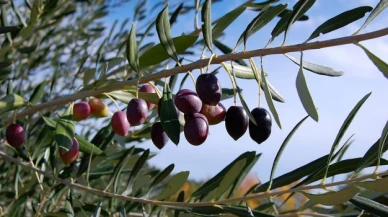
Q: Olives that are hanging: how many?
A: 14